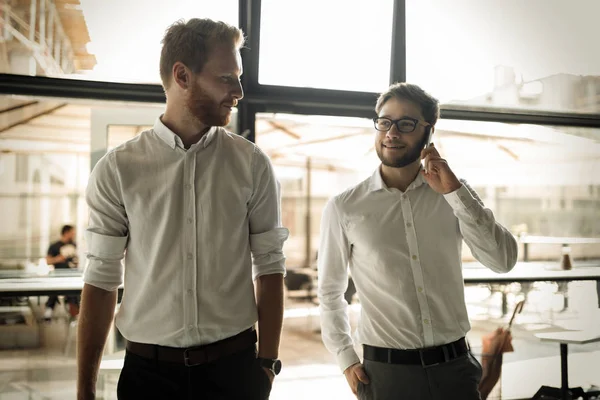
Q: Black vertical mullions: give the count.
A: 2